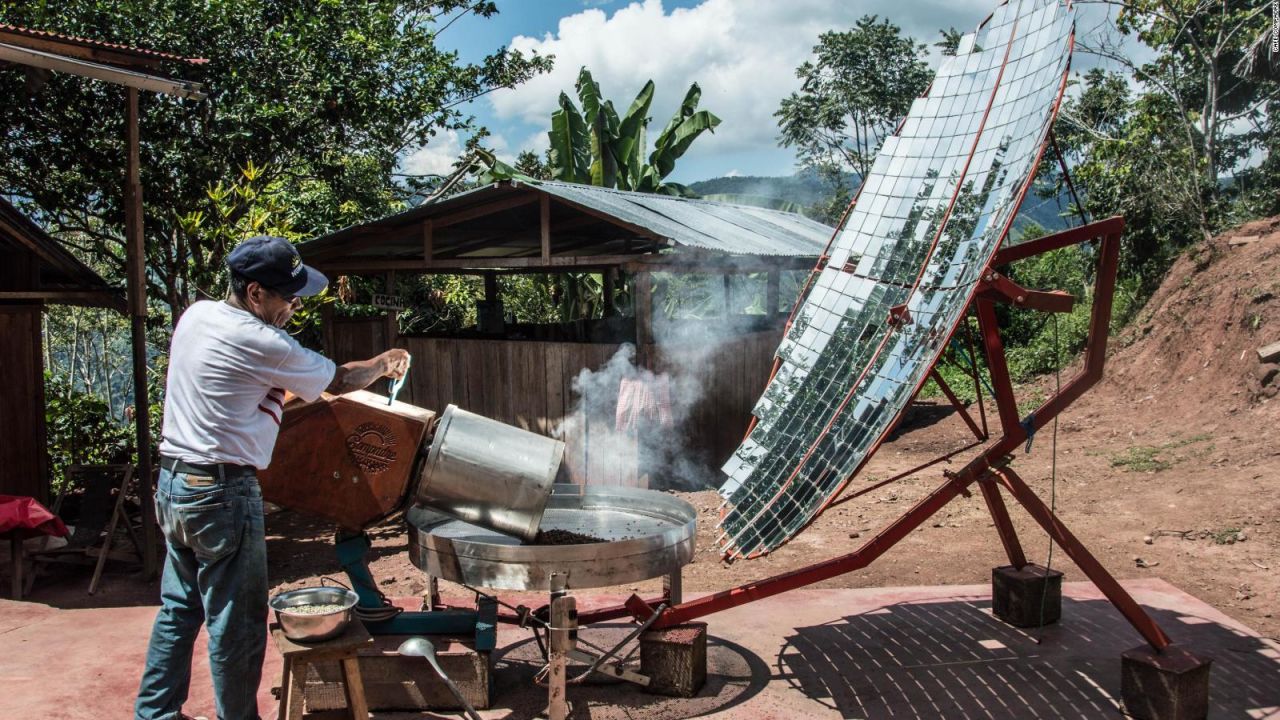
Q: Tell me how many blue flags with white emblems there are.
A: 0